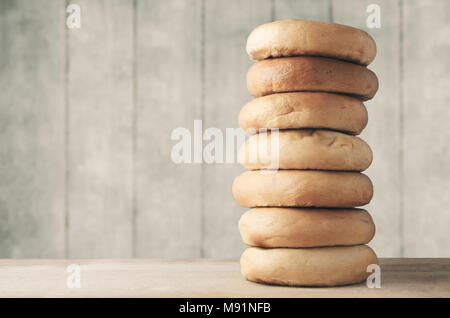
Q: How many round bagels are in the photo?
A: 7